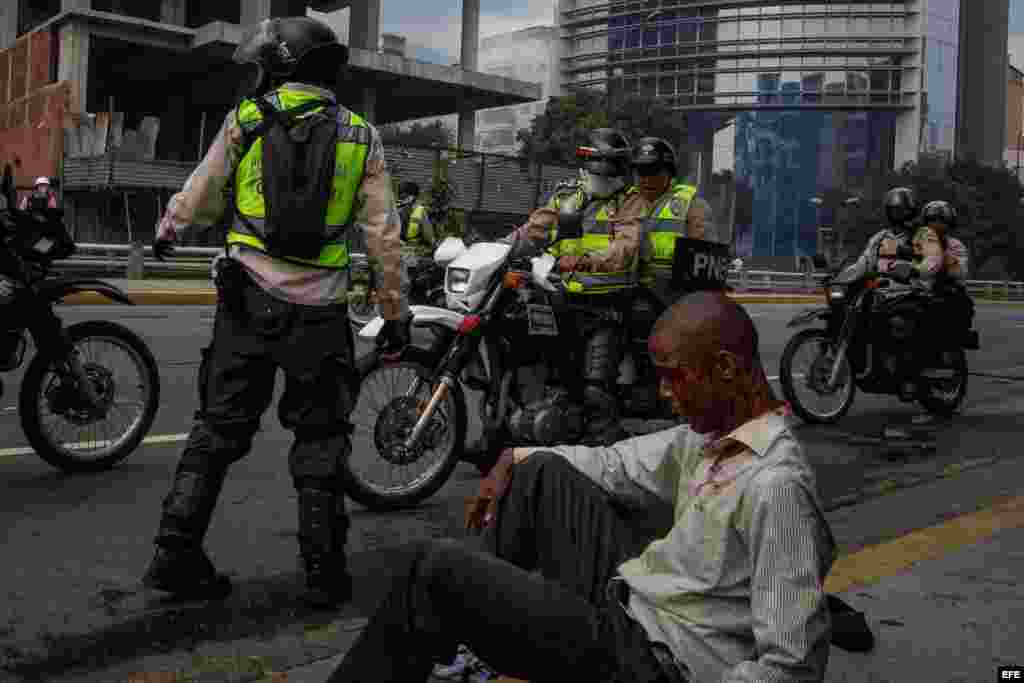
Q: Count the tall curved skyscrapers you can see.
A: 1